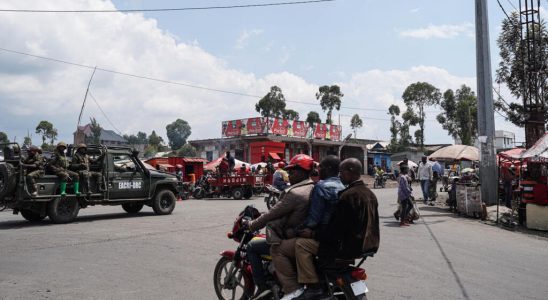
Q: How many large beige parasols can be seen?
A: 1